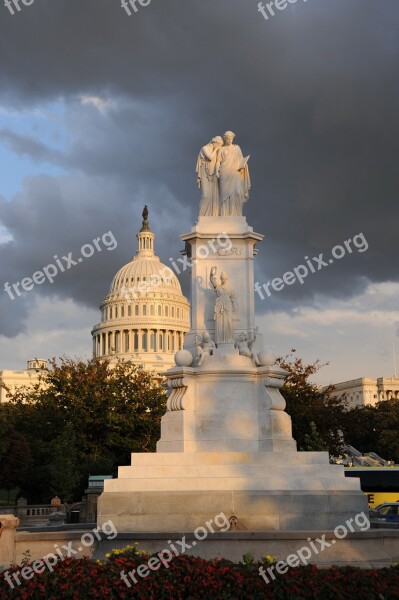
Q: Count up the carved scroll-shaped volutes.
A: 2